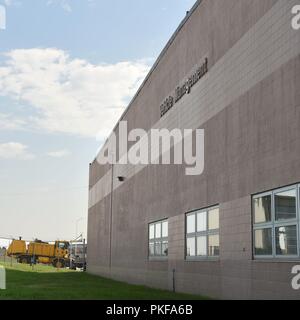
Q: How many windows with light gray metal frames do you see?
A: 3